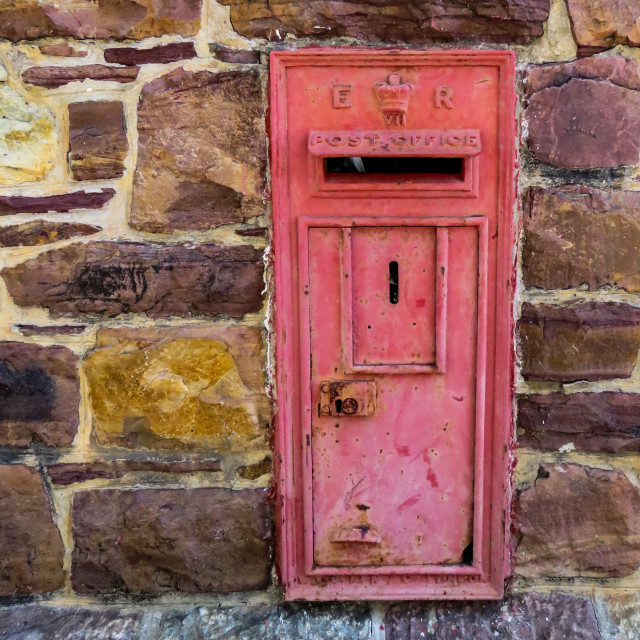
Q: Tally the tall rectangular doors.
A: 1